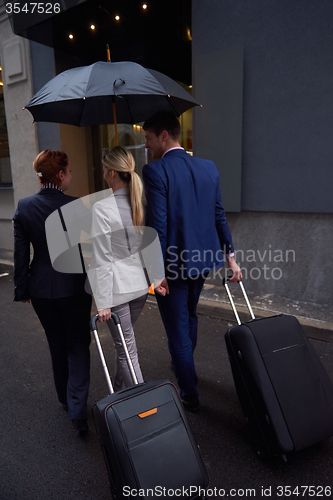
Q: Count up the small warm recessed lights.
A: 4